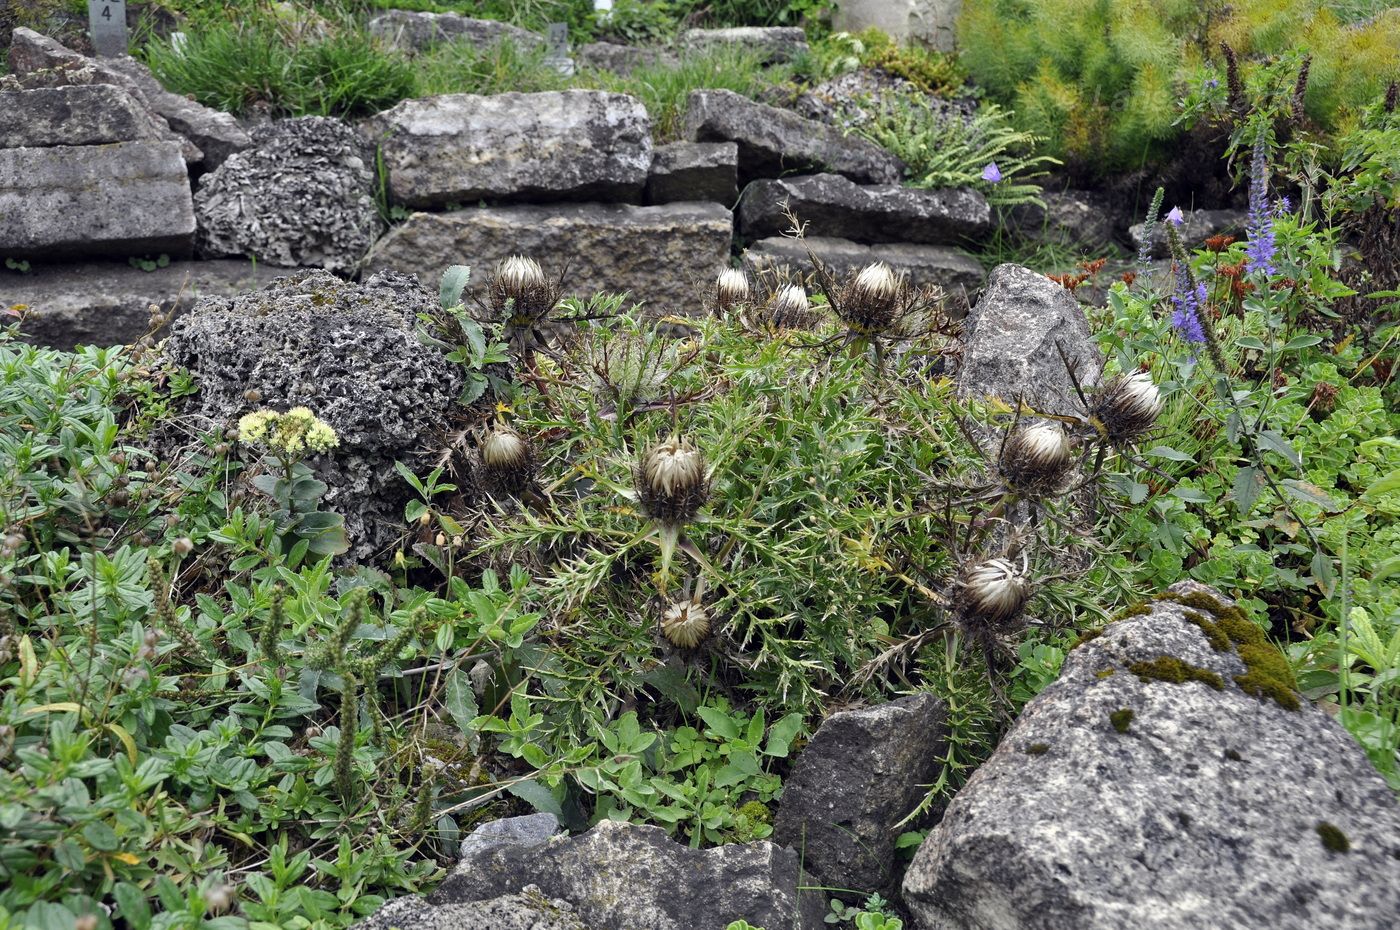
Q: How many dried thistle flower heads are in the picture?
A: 10